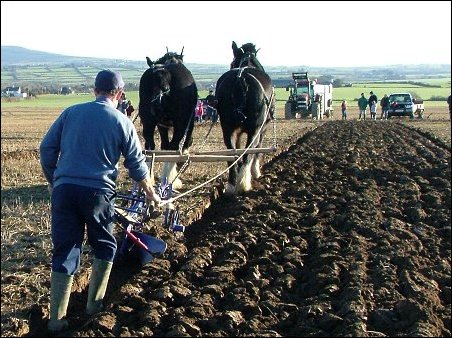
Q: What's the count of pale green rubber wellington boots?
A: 2